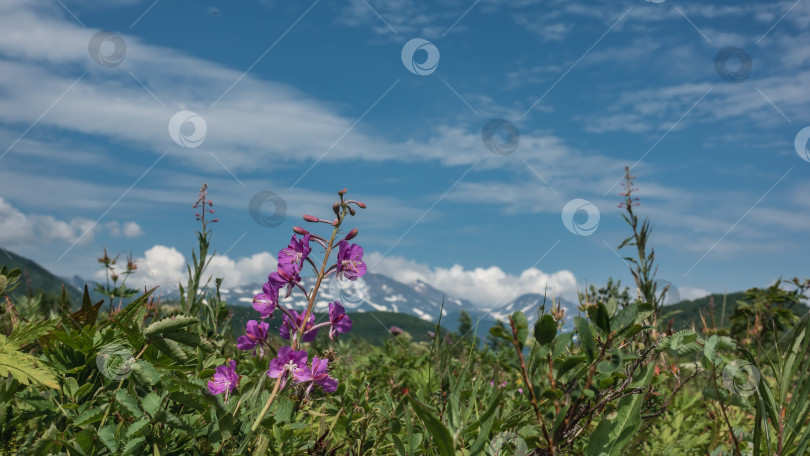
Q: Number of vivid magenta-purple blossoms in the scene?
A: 10